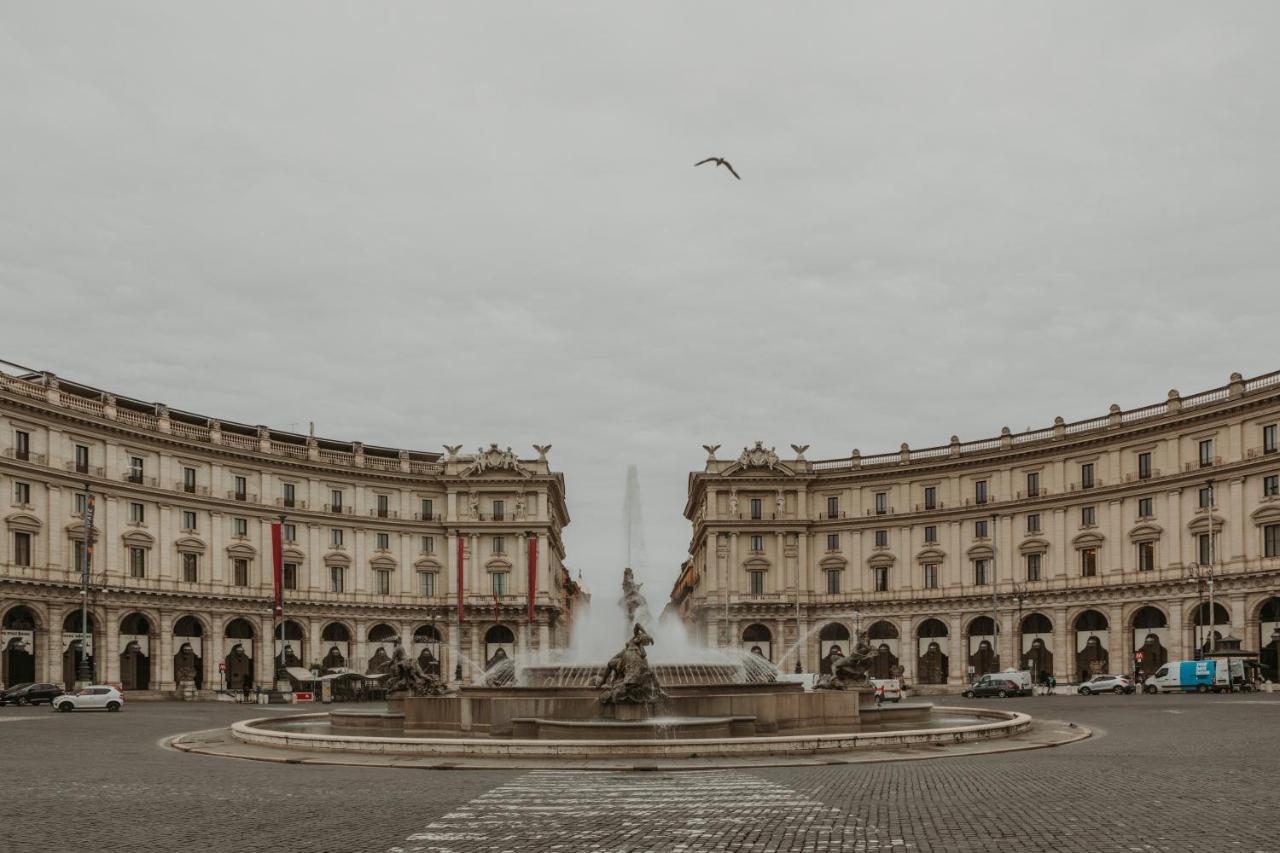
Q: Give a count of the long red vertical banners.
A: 3